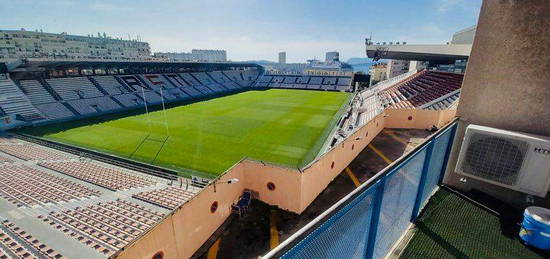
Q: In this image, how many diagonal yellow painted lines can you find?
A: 5